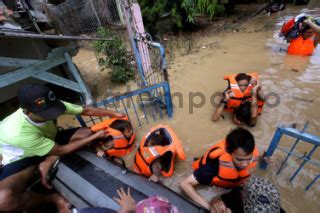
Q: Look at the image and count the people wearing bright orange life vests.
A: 5